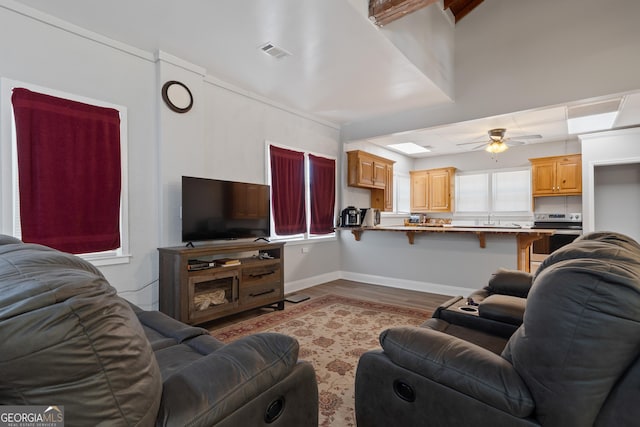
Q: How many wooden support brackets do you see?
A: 4